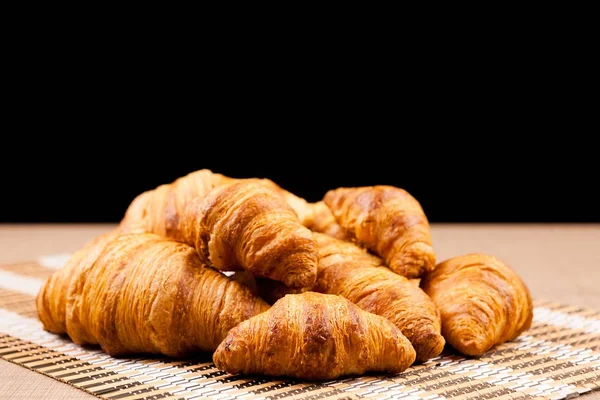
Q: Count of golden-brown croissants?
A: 7